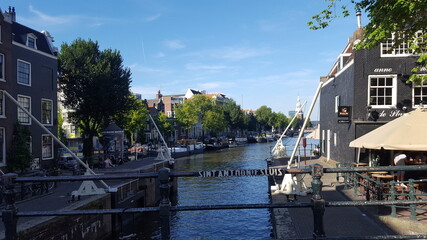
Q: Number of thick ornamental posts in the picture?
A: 3